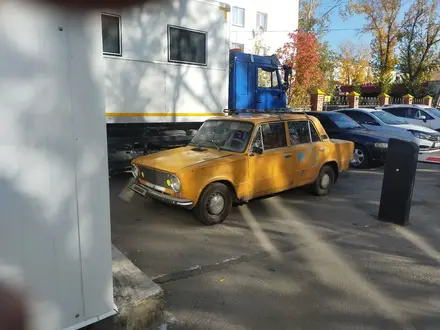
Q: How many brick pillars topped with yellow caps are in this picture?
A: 5